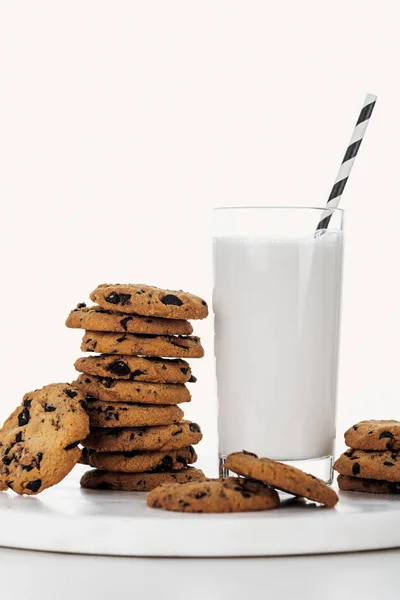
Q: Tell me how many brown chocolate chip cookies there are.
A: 15